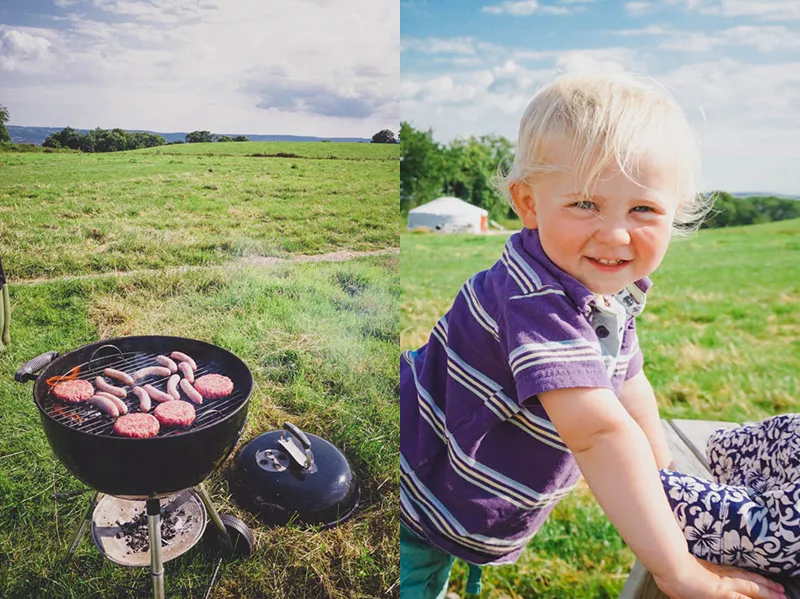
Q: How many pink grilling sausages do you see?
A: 12